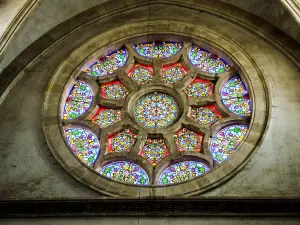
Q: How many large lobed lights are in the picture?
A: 9